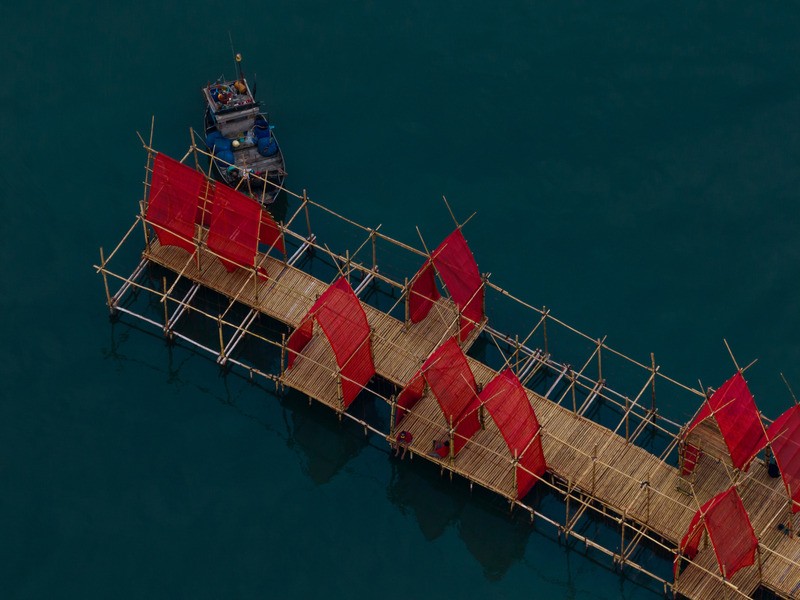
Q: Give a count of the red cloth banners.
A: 9